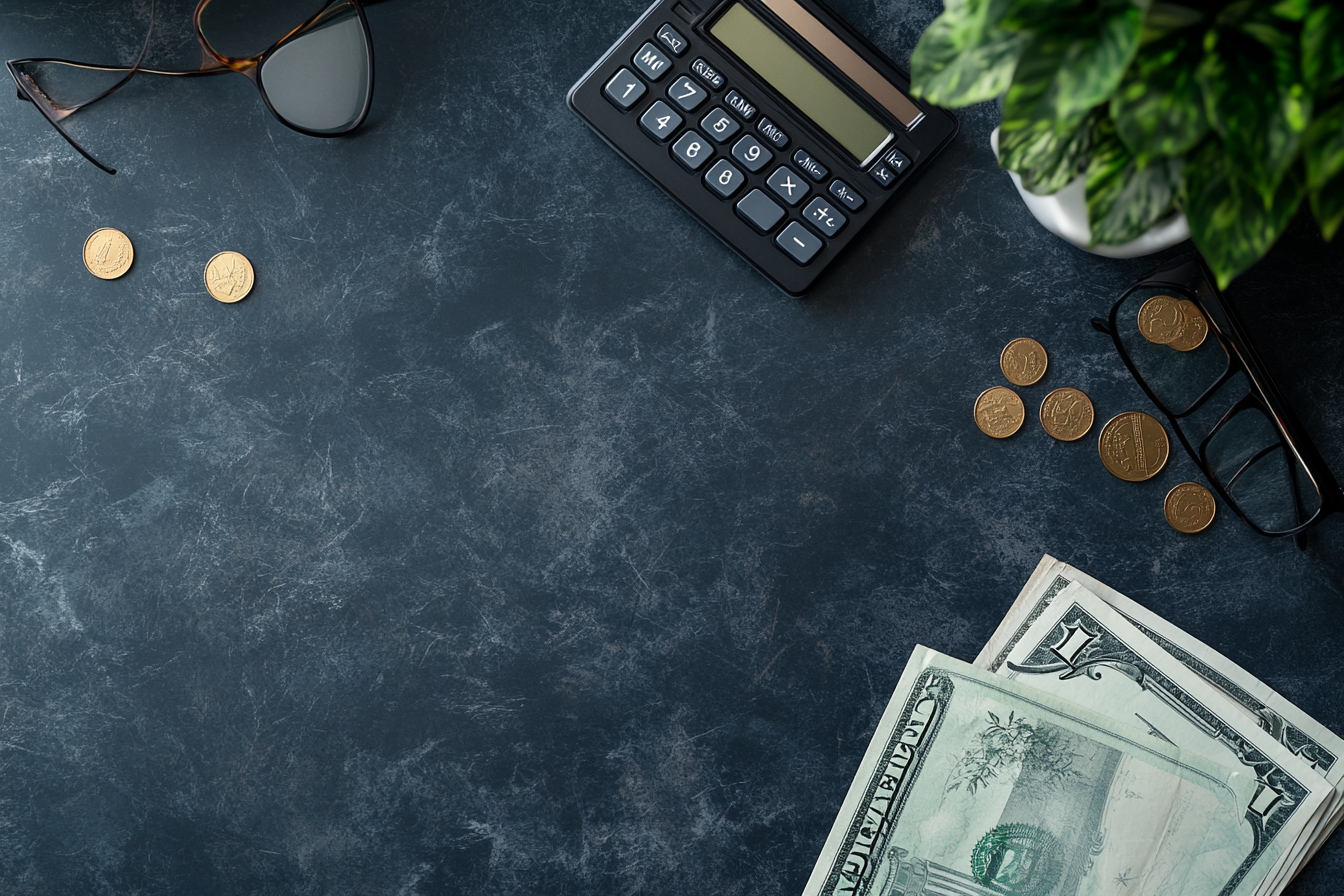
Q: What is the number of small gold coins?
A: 8